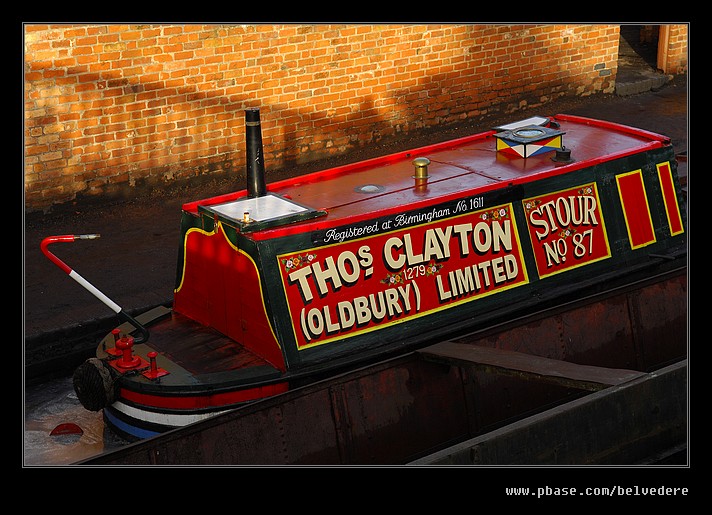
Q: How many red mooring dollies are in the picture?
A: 2